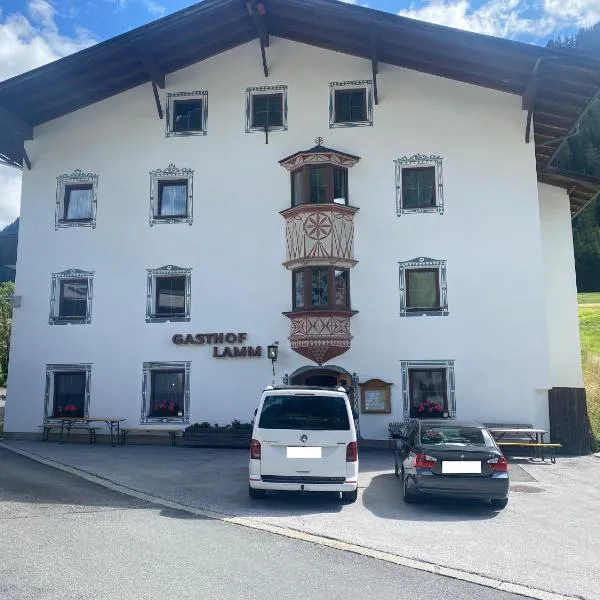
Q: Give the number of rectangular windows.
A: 12